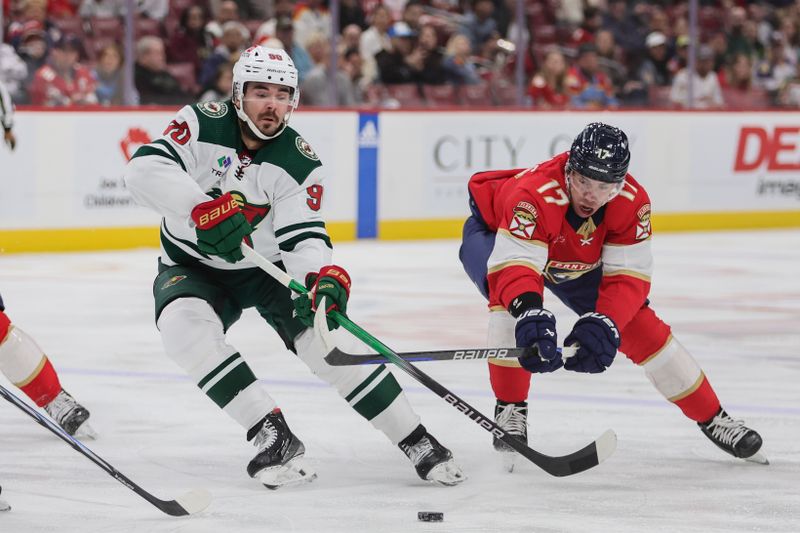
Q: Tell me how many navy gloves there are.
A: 2